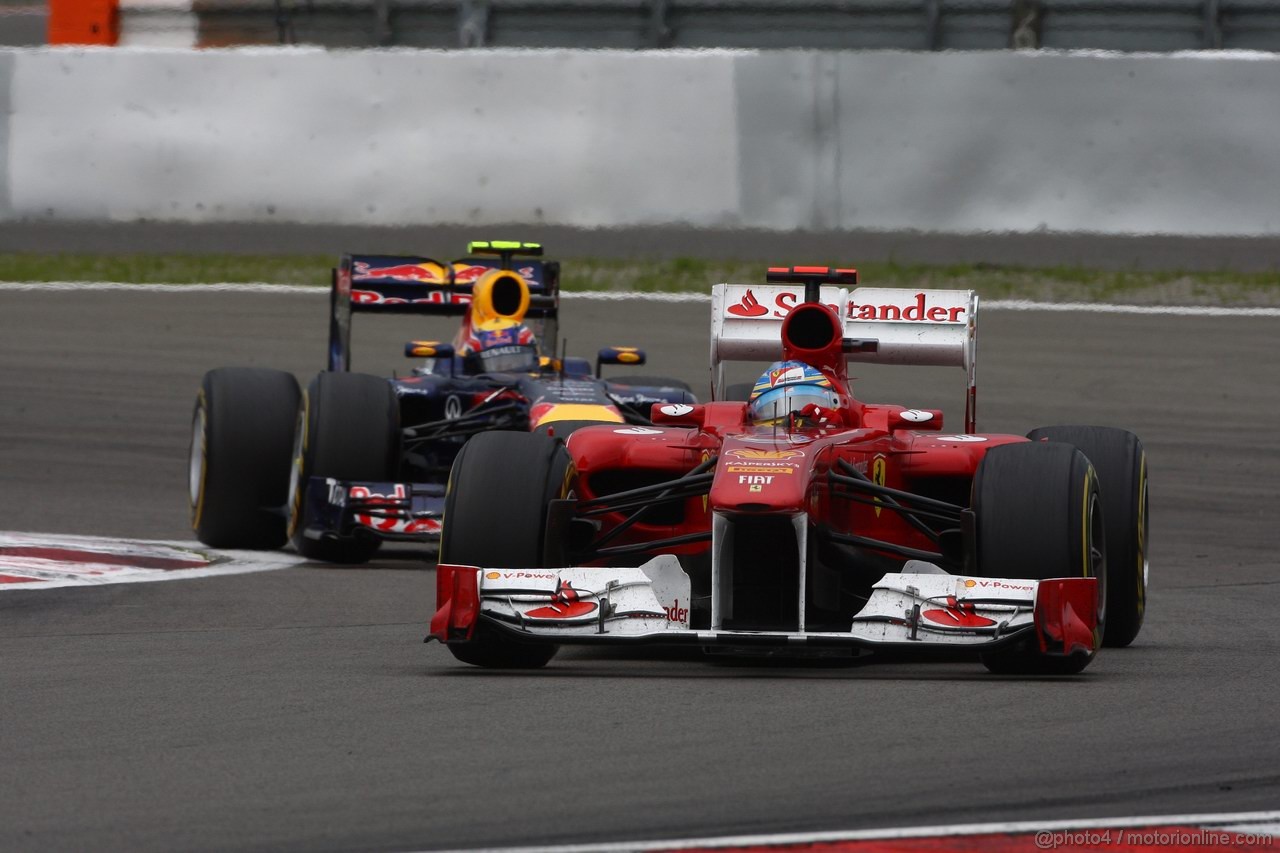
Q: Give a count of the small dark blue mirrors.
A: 2